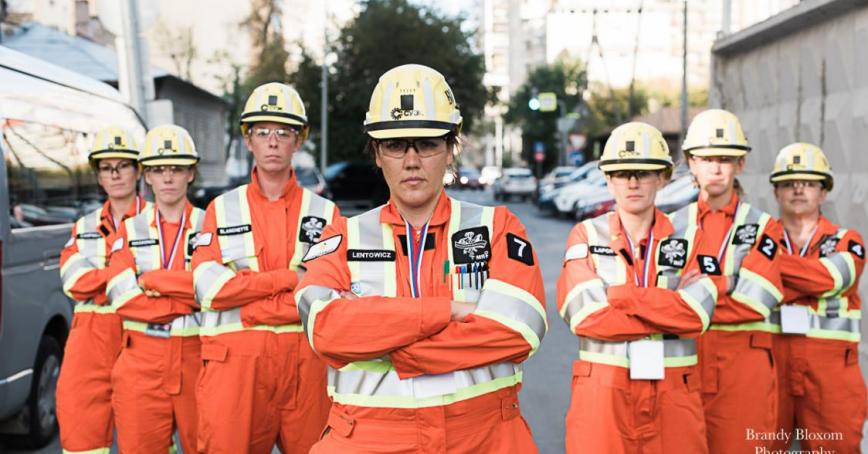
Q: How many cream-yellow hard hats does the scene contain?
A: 7